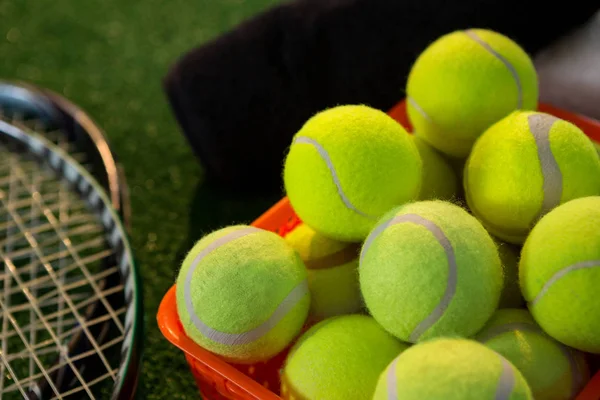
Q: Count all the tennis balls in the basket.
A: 12